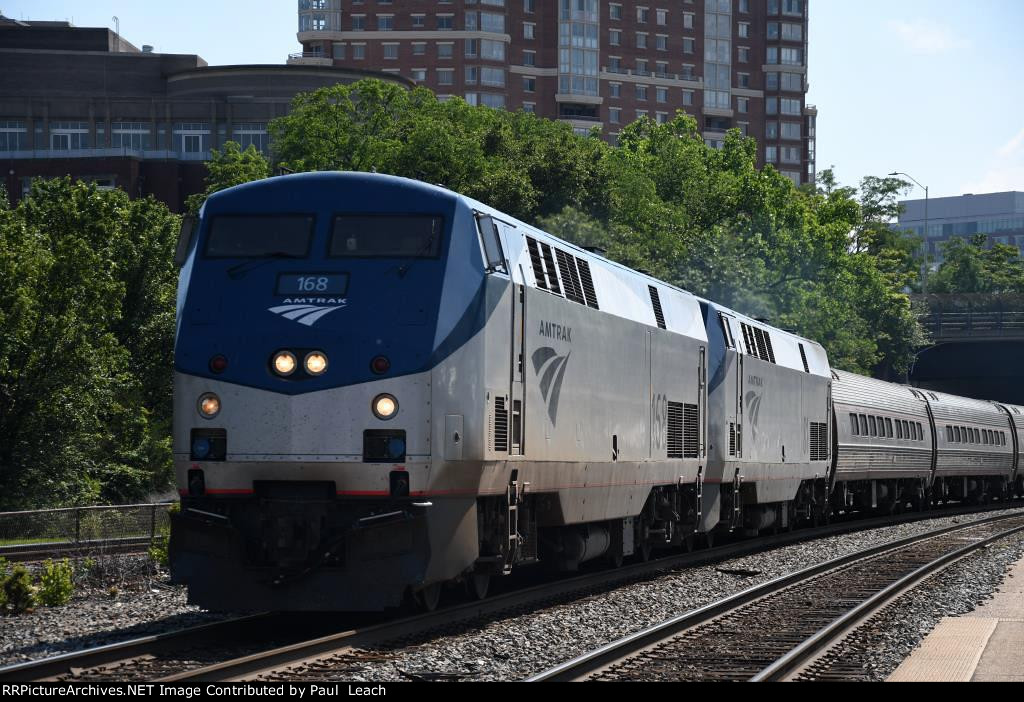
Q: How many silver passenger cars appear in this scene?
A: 3